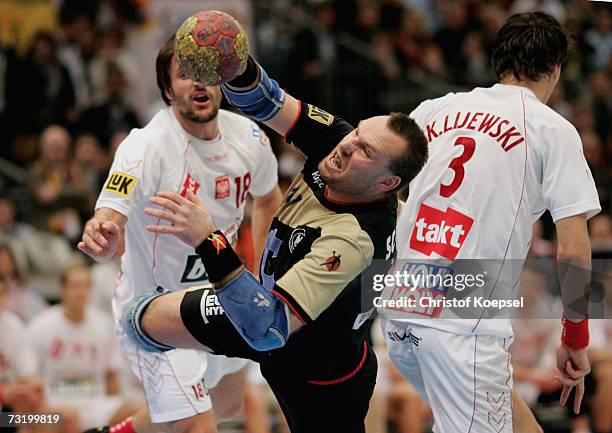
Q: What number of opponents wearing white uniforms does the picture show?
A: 2